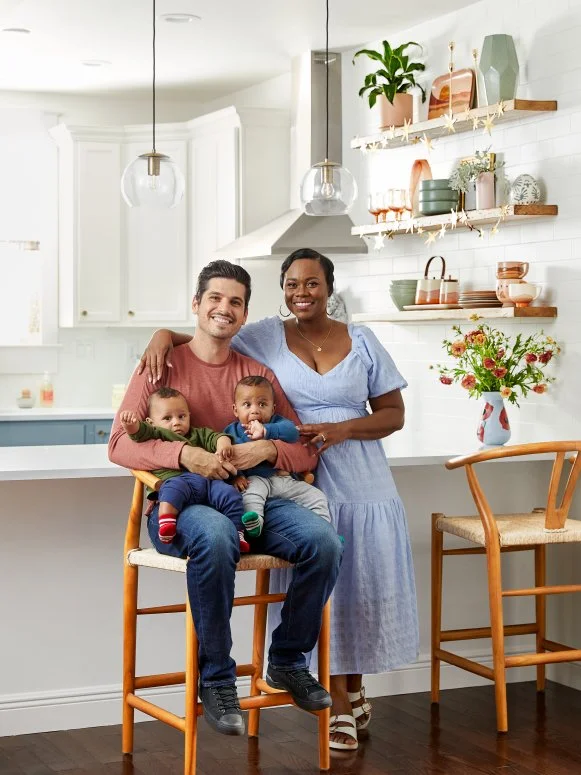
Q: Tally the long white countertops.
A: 2